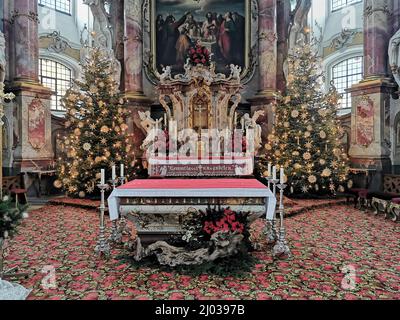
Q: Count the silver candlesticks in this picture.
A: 6